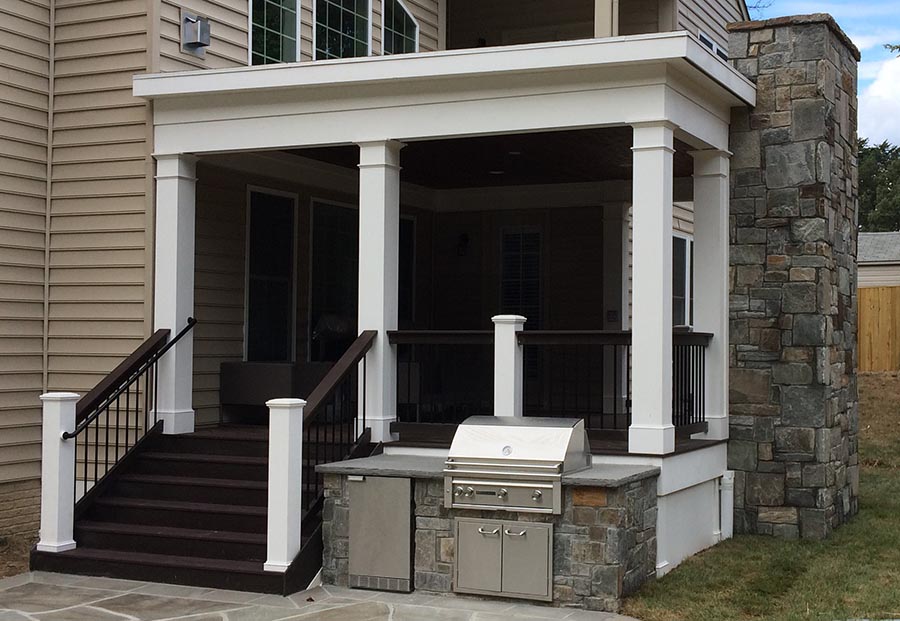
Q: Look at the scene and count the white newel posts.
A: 3